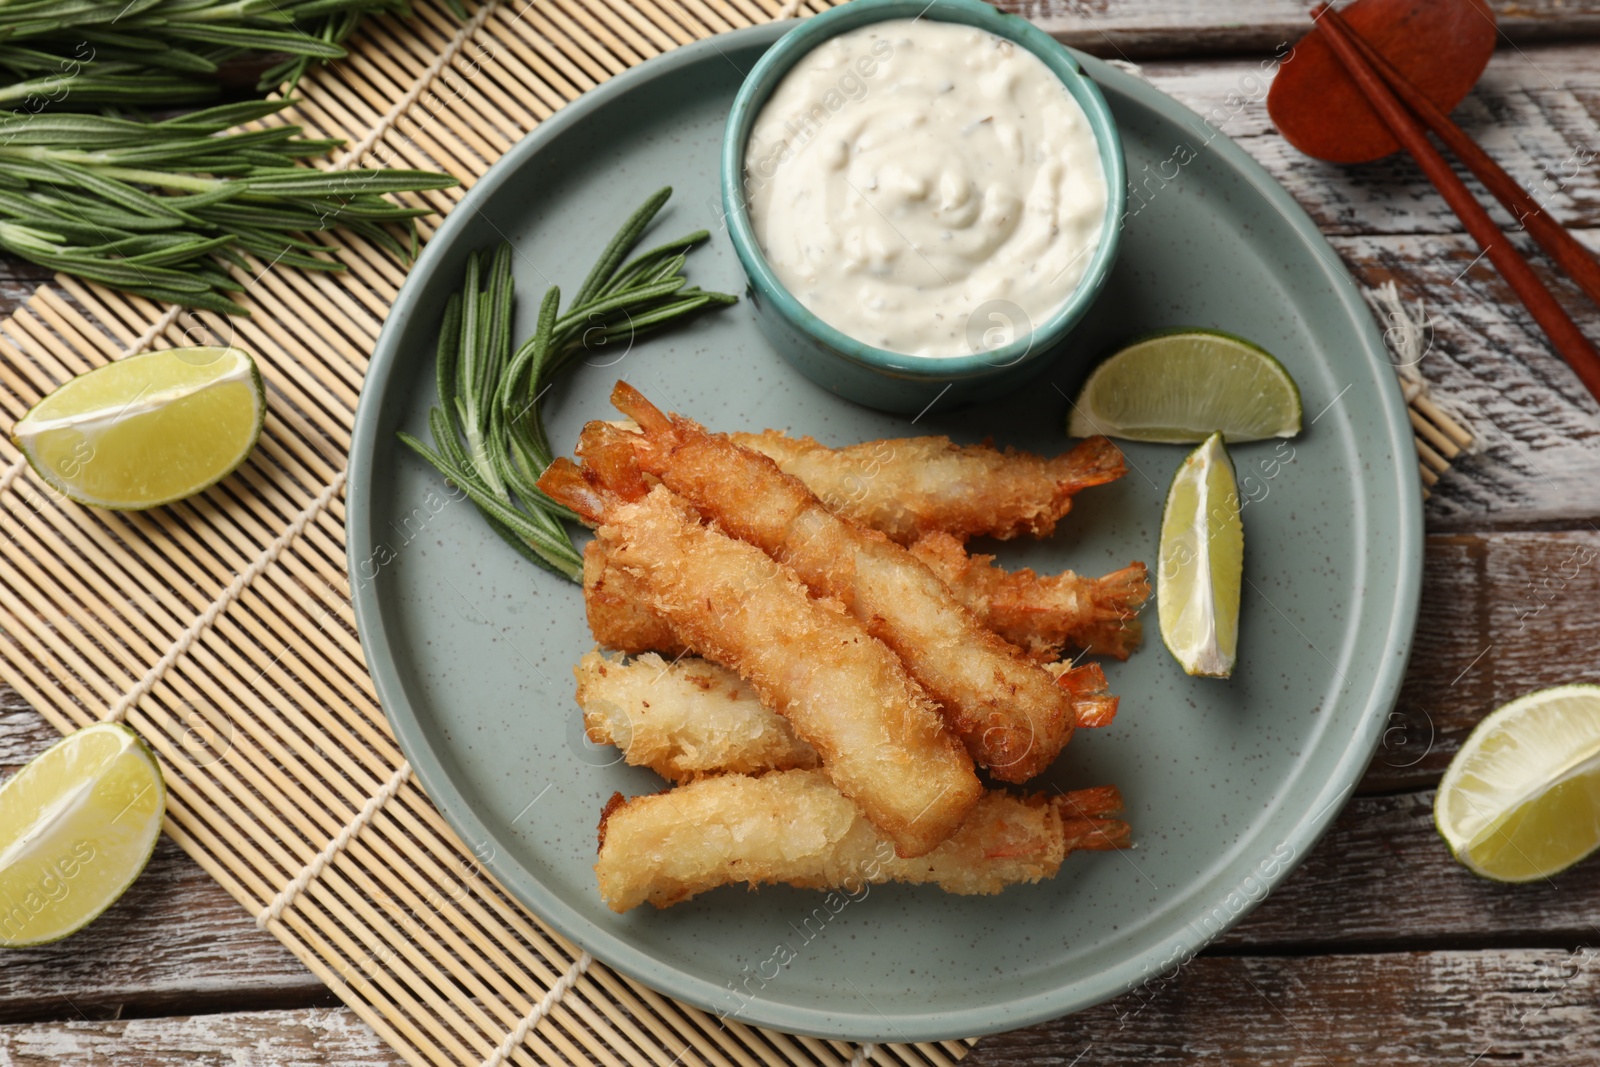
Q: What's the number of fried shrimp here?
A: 6